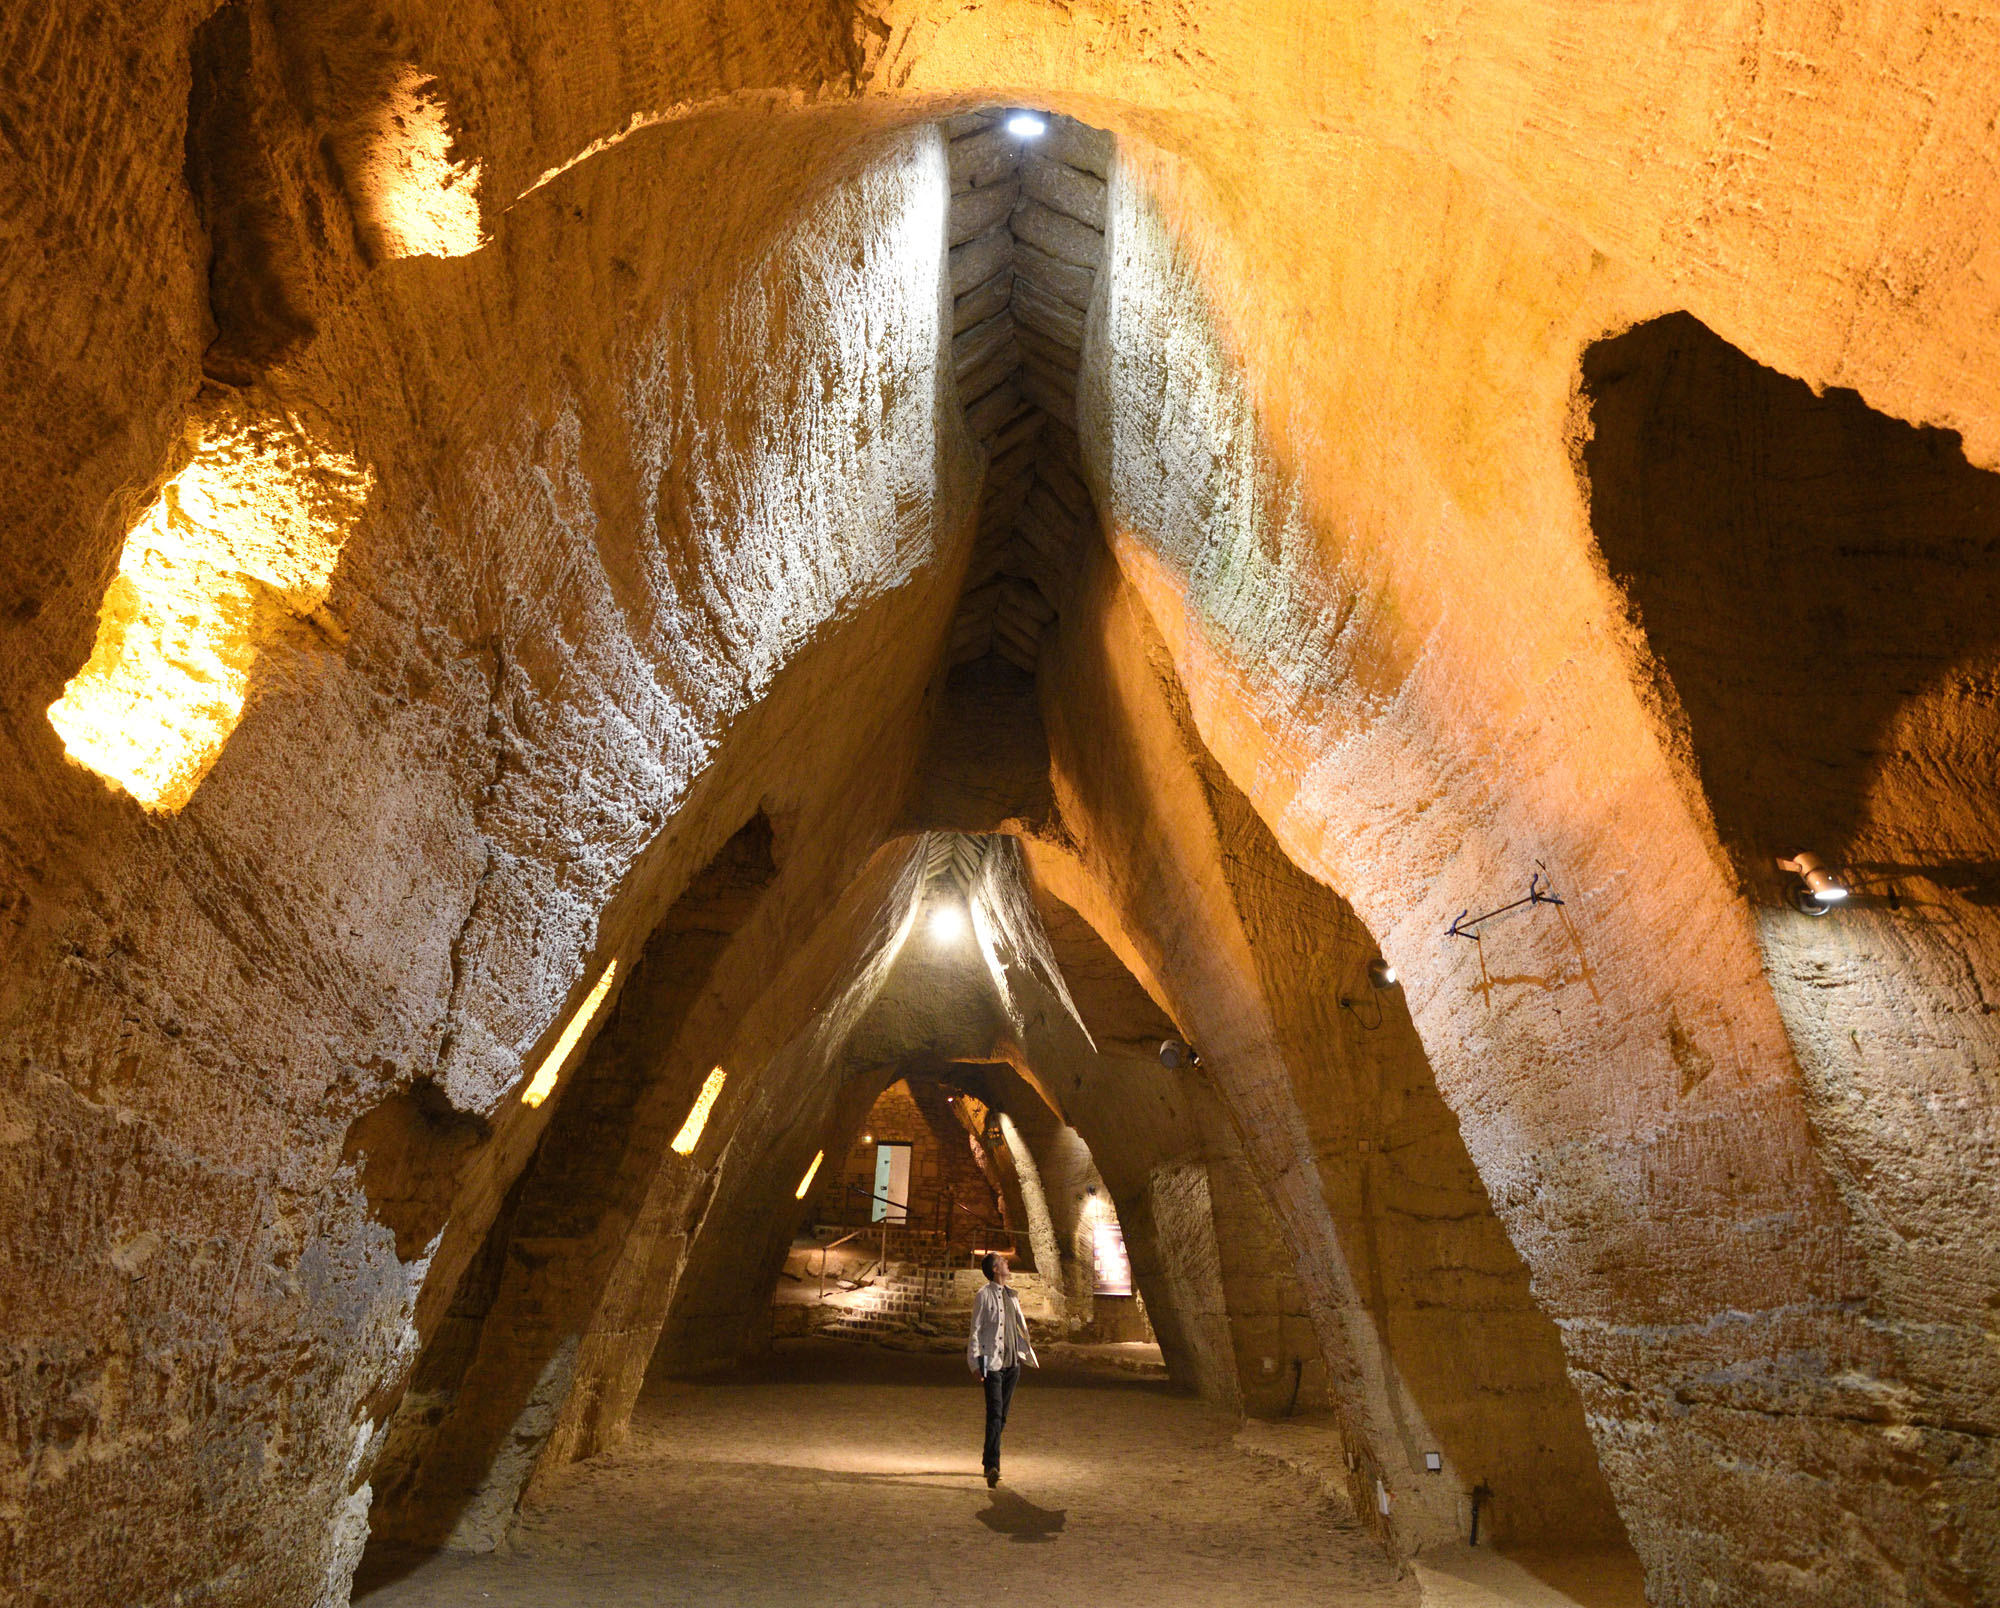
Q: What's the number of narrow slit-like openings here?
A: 3